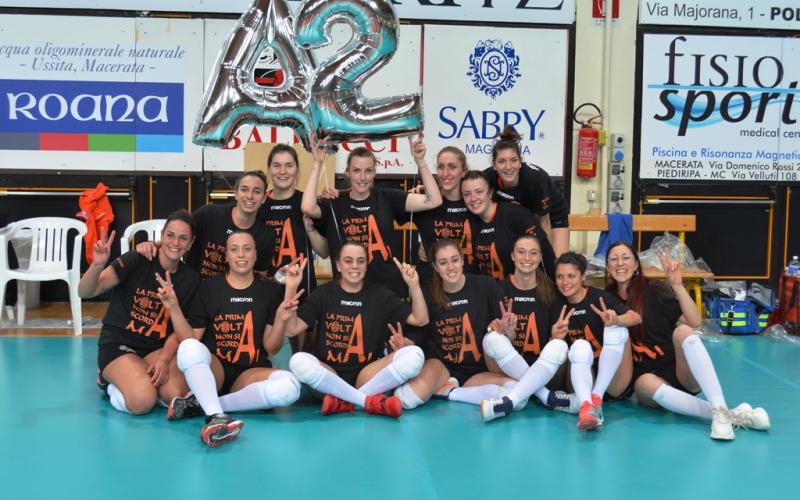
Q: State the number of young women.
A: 13